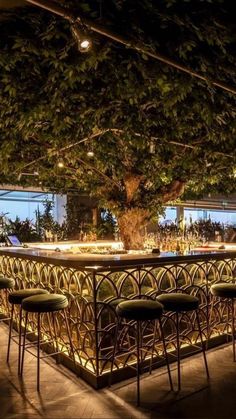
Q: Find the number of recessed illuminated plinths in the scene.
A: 1